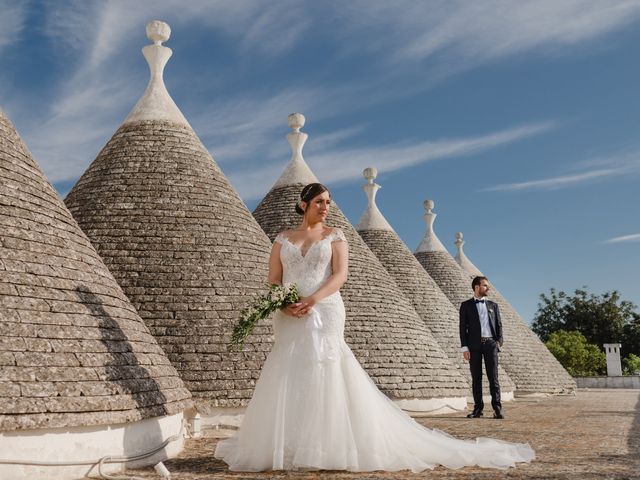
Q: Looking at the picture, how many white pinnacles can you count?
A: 5